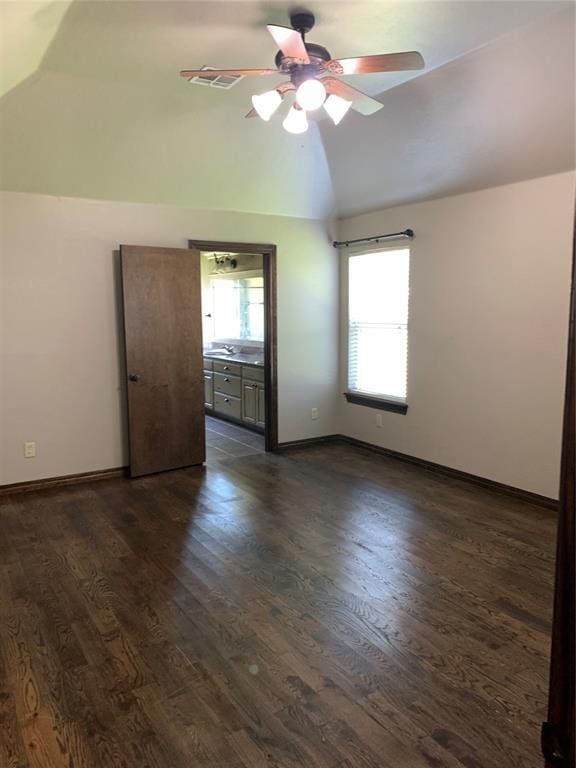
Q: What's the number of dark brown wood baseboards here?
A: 3